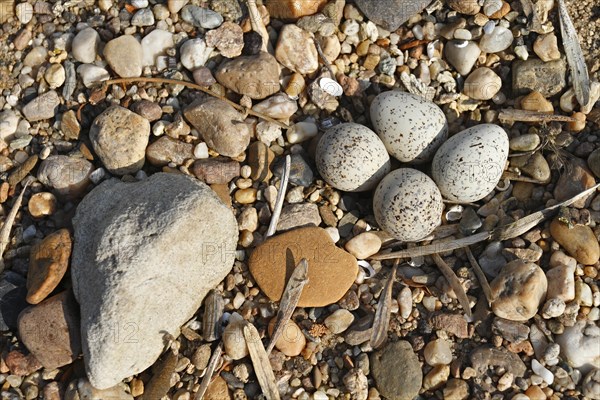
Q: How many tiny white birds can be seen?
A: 0